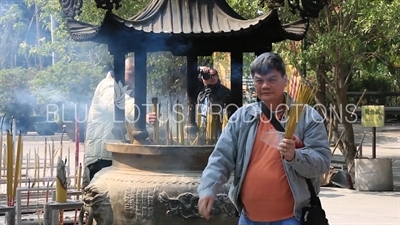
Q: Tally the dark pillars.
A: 4